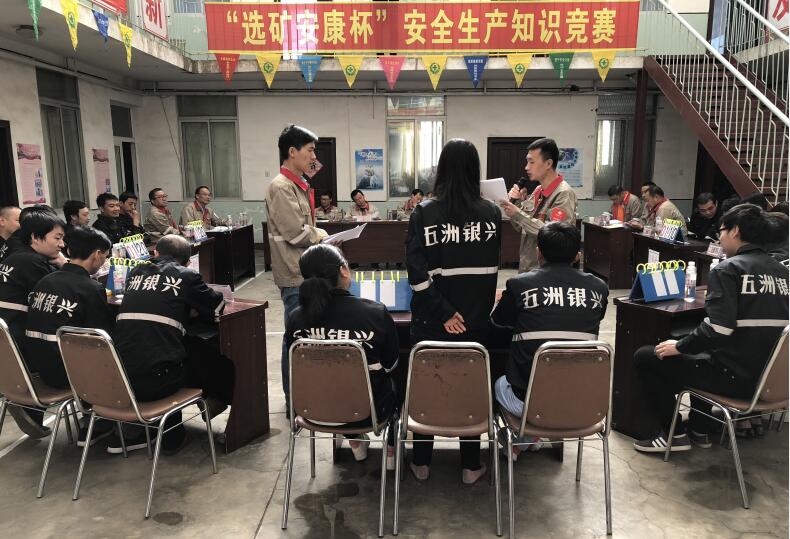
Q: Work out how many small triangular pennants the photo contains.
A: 14